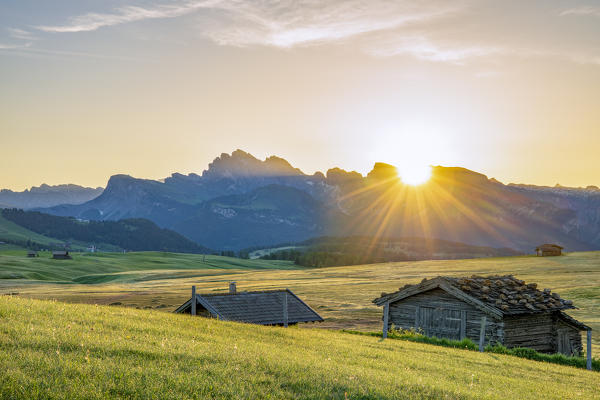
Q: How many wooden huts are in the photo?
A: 5